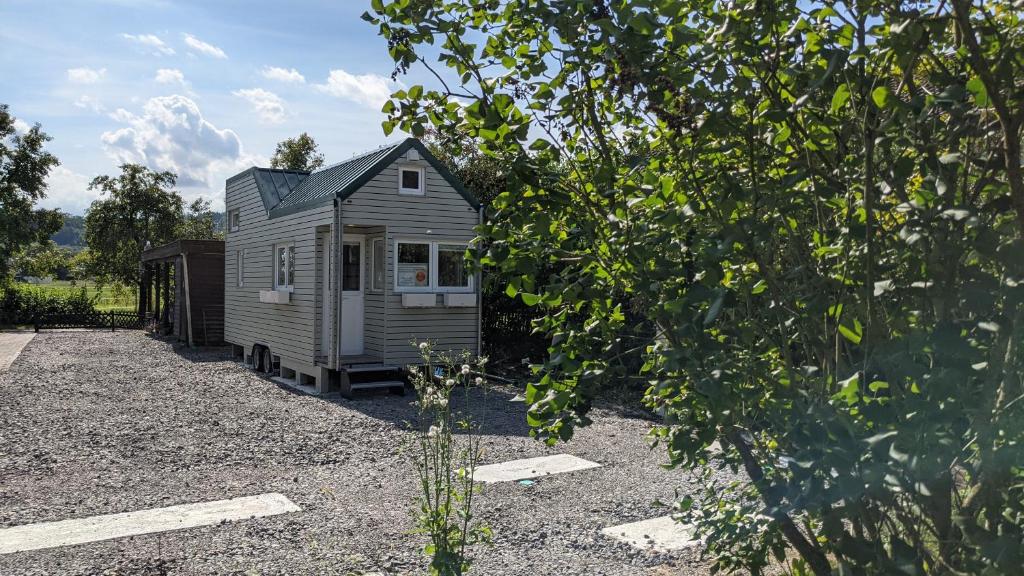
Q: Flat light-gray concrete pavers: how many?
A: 3